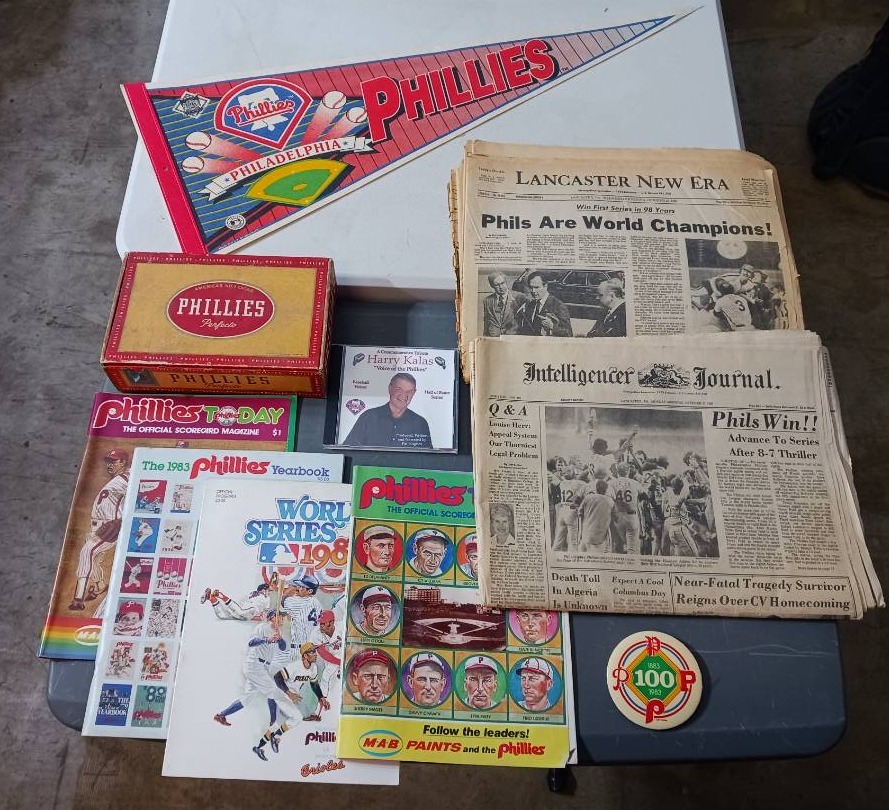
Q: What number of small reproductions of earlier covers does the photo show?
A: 12